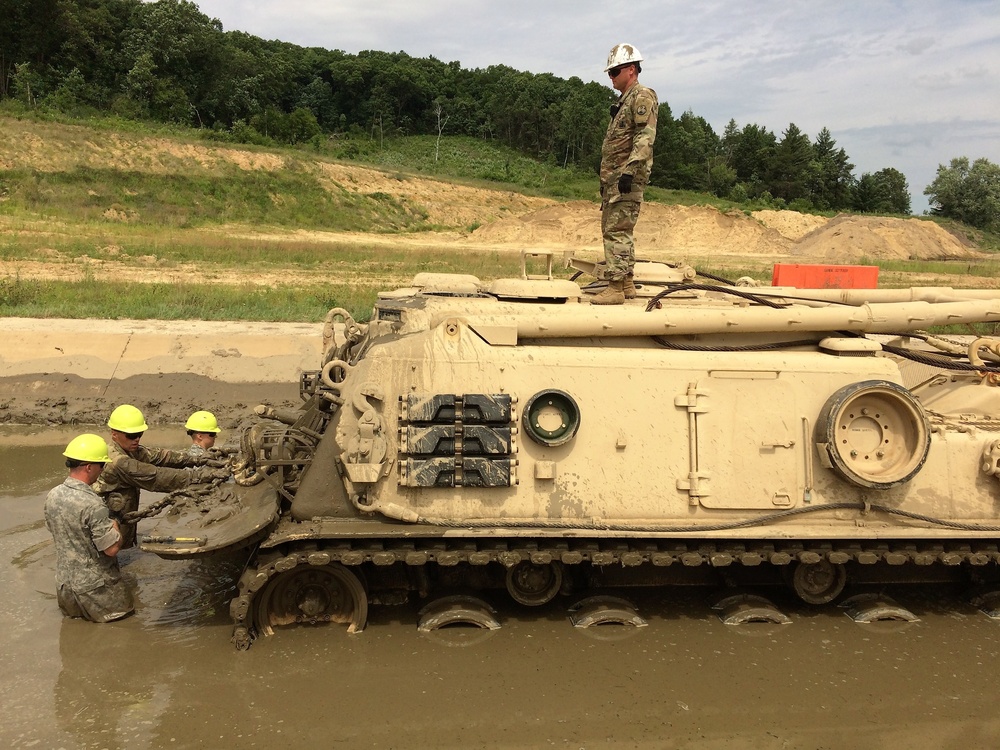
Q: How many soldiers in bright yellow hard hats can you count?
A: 3